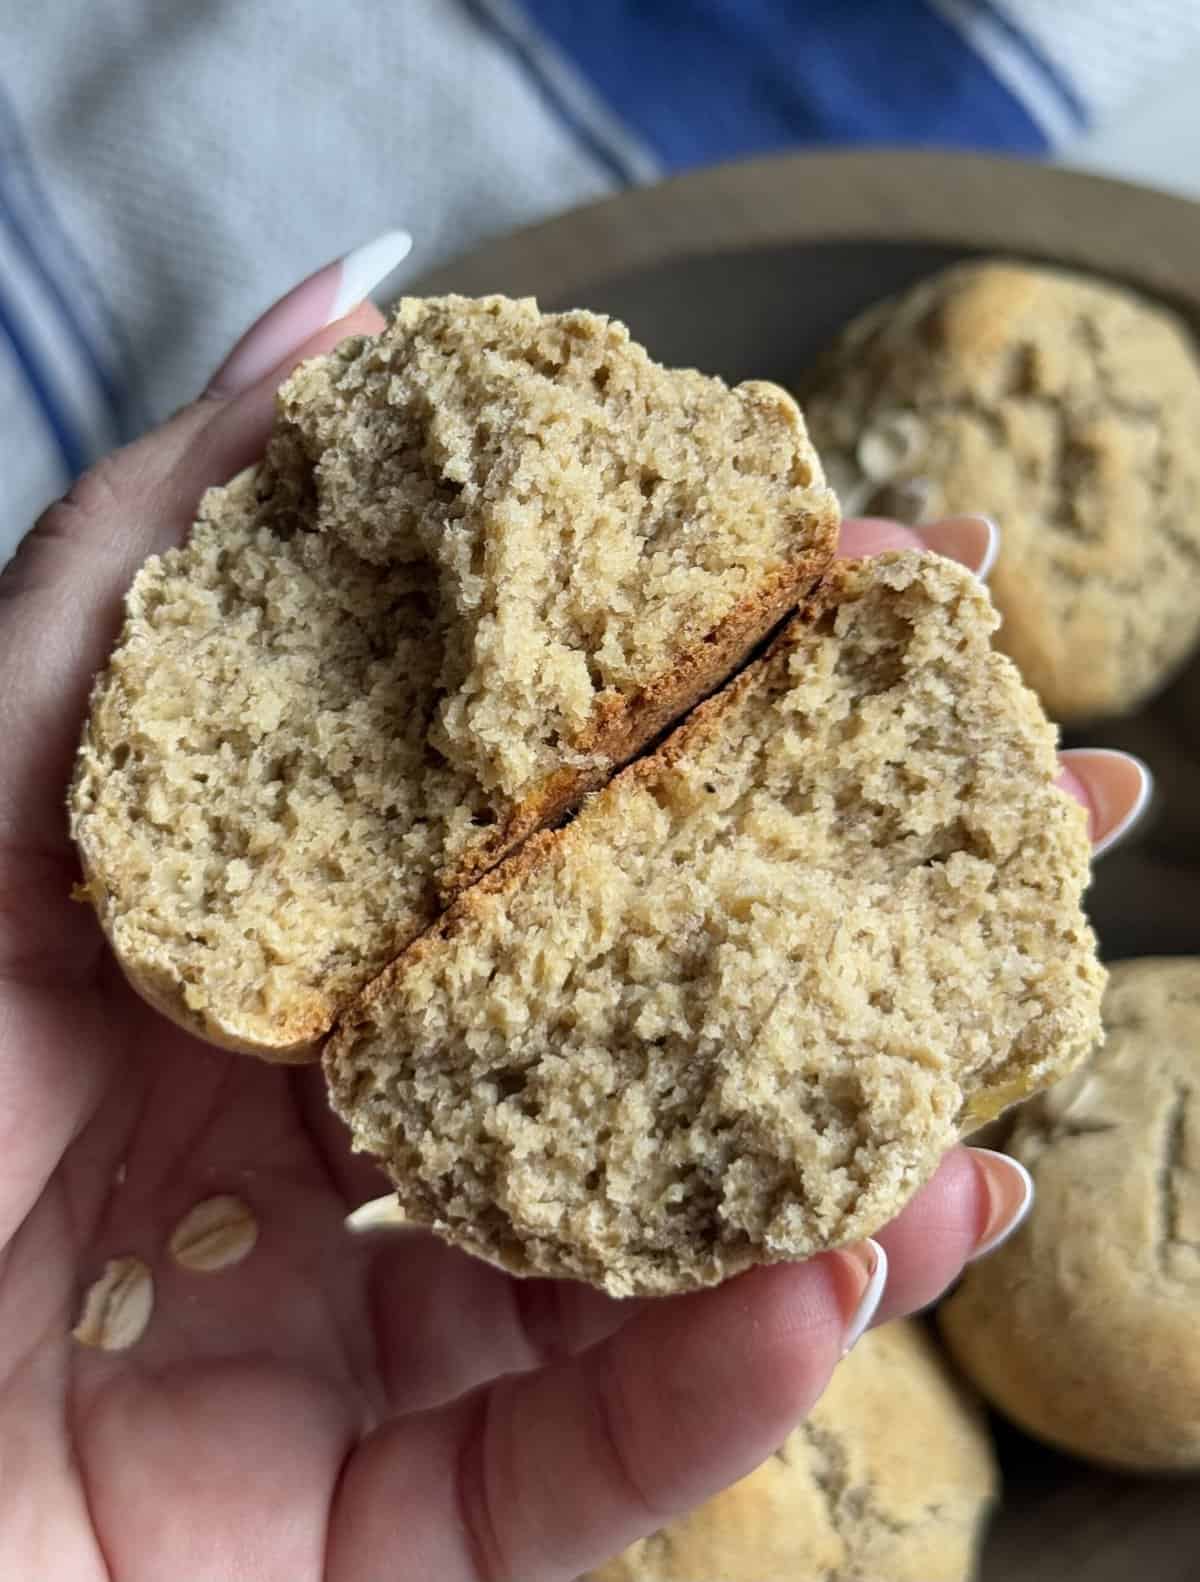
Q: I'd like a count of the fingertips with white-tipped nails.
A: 5